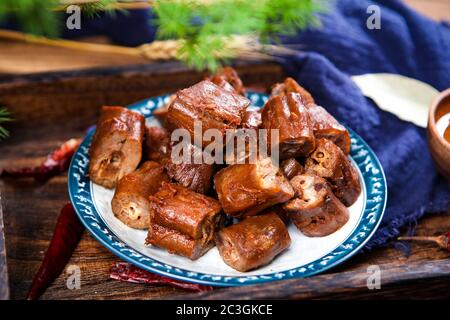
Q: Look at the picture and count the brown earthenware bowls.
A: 1